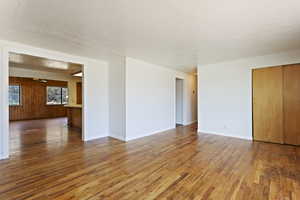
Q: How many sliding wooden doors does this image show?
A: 2